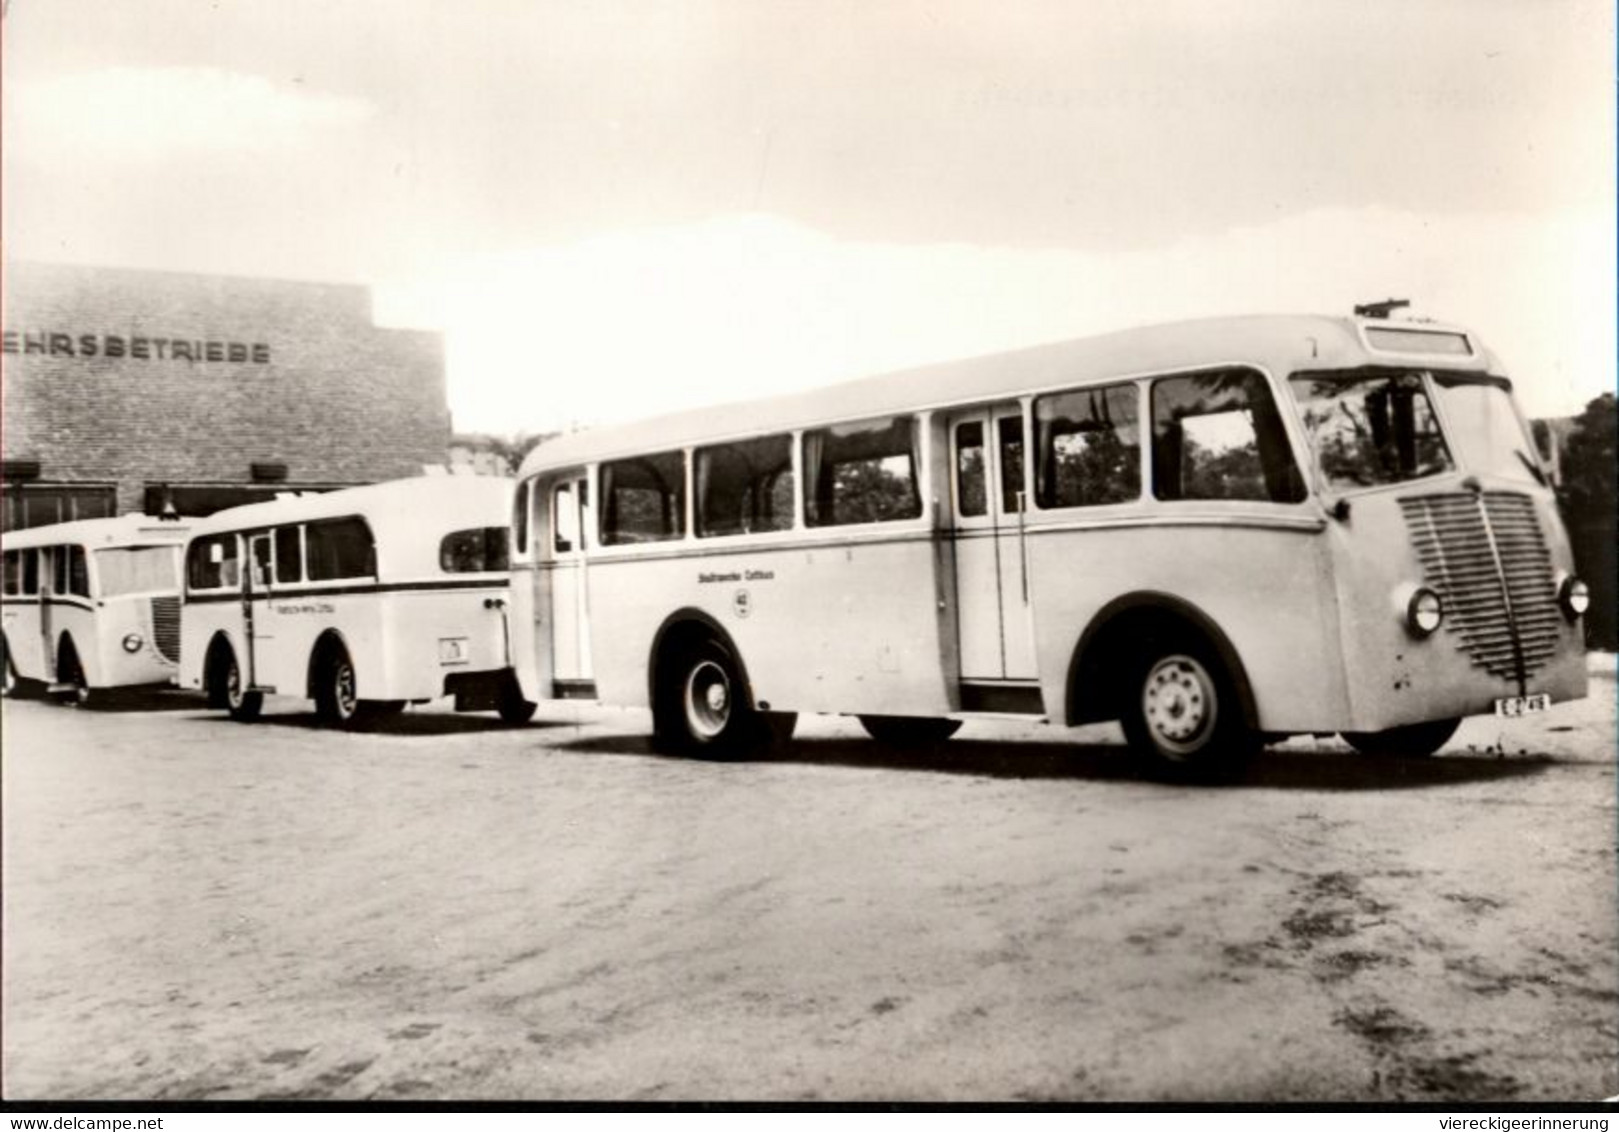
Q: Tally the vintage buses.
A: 3